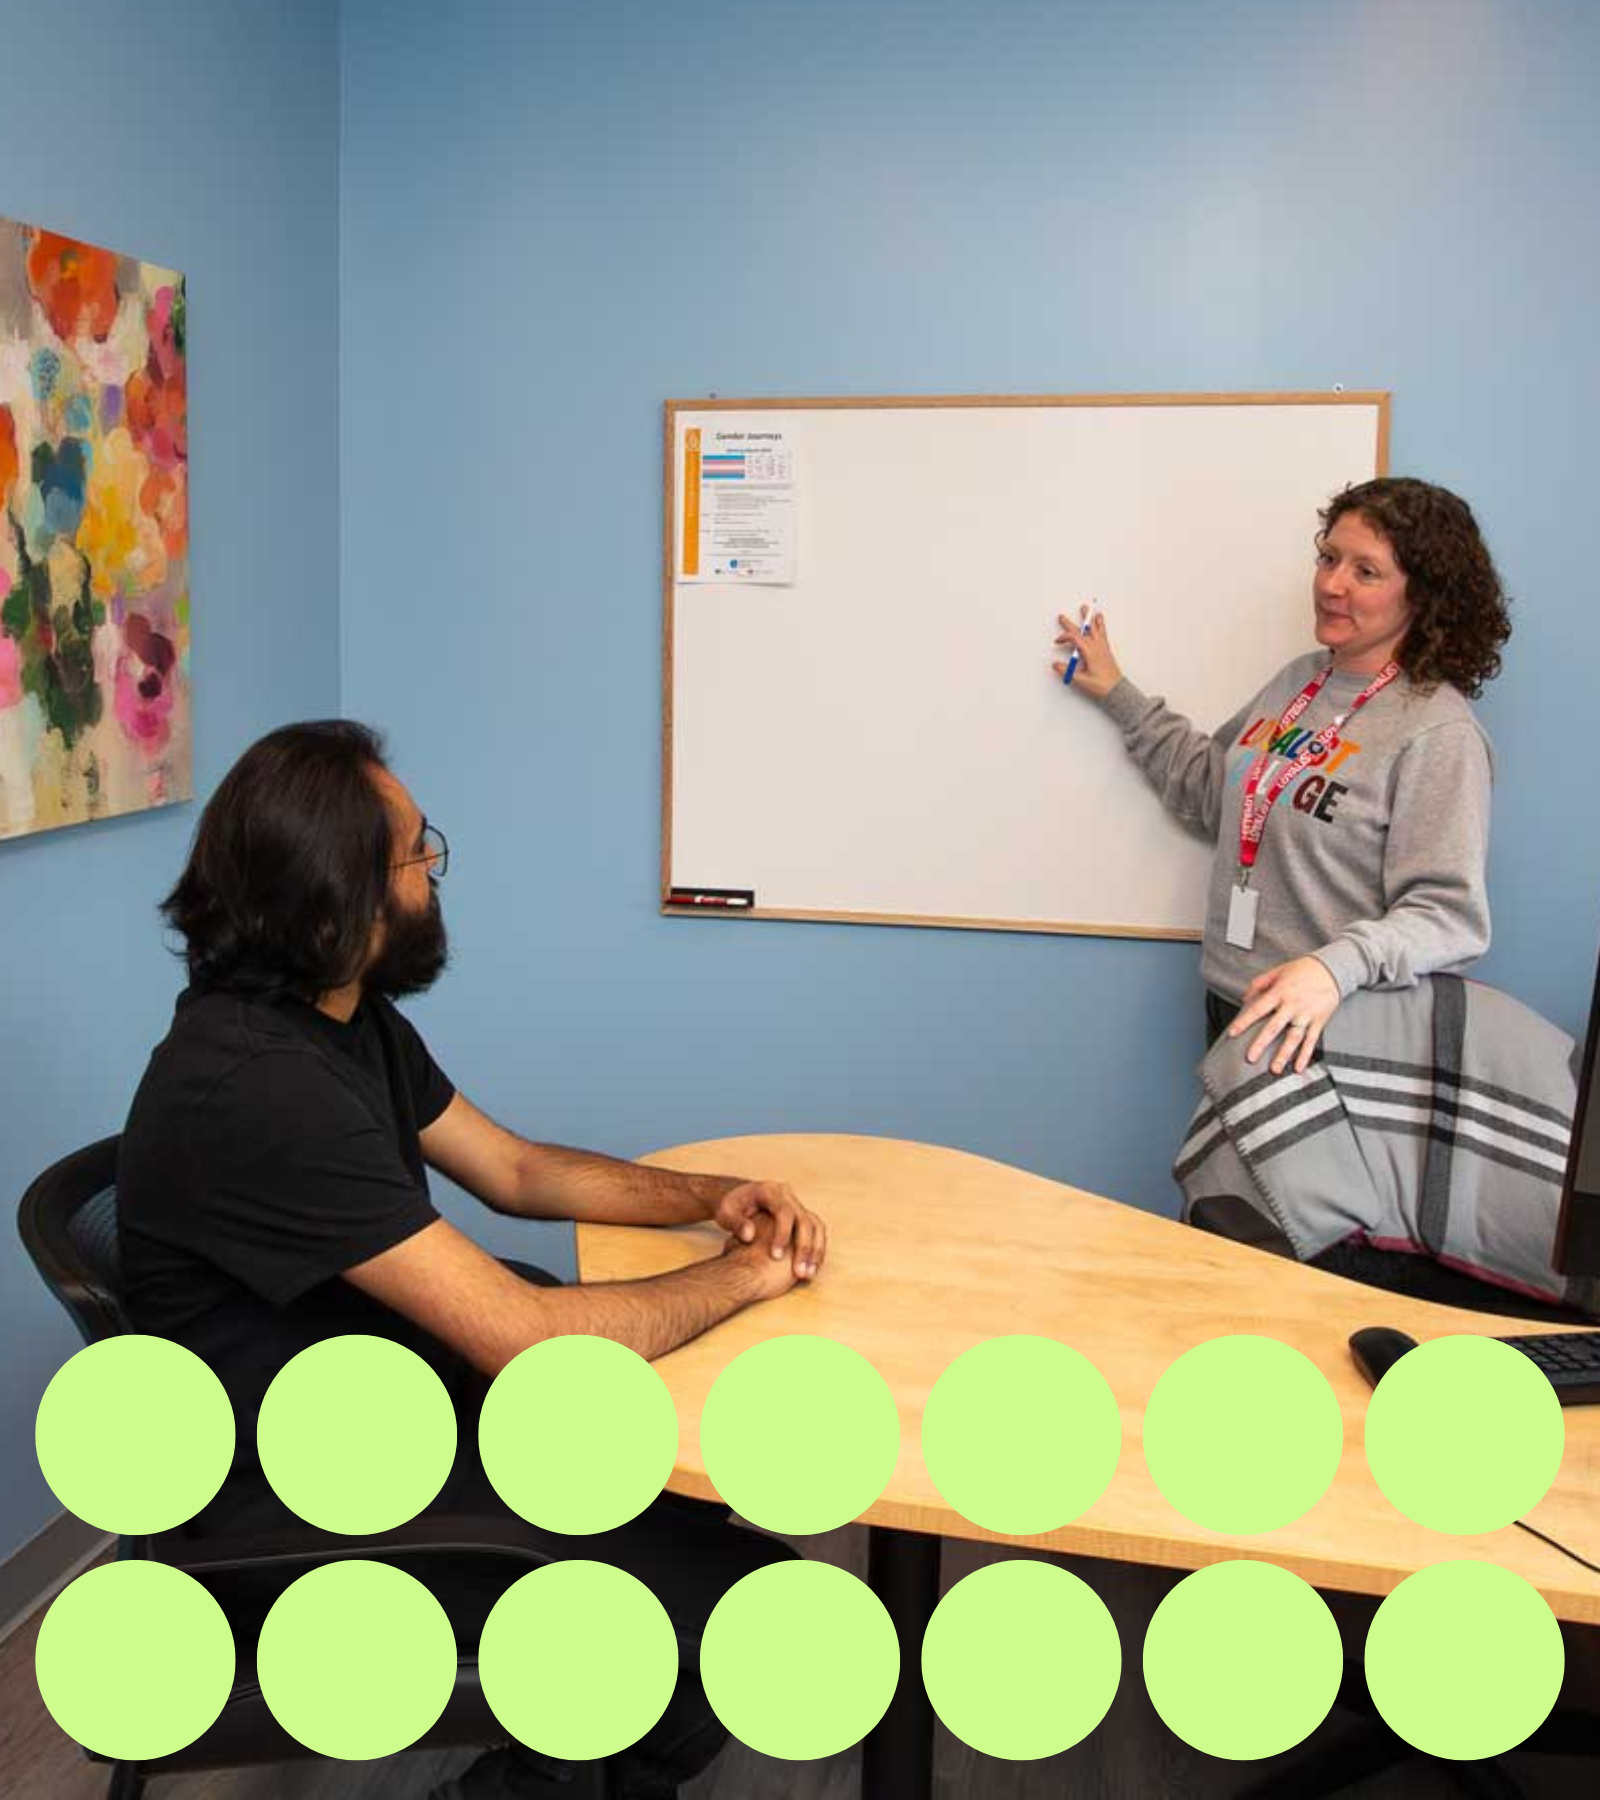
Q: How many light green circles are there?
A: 14